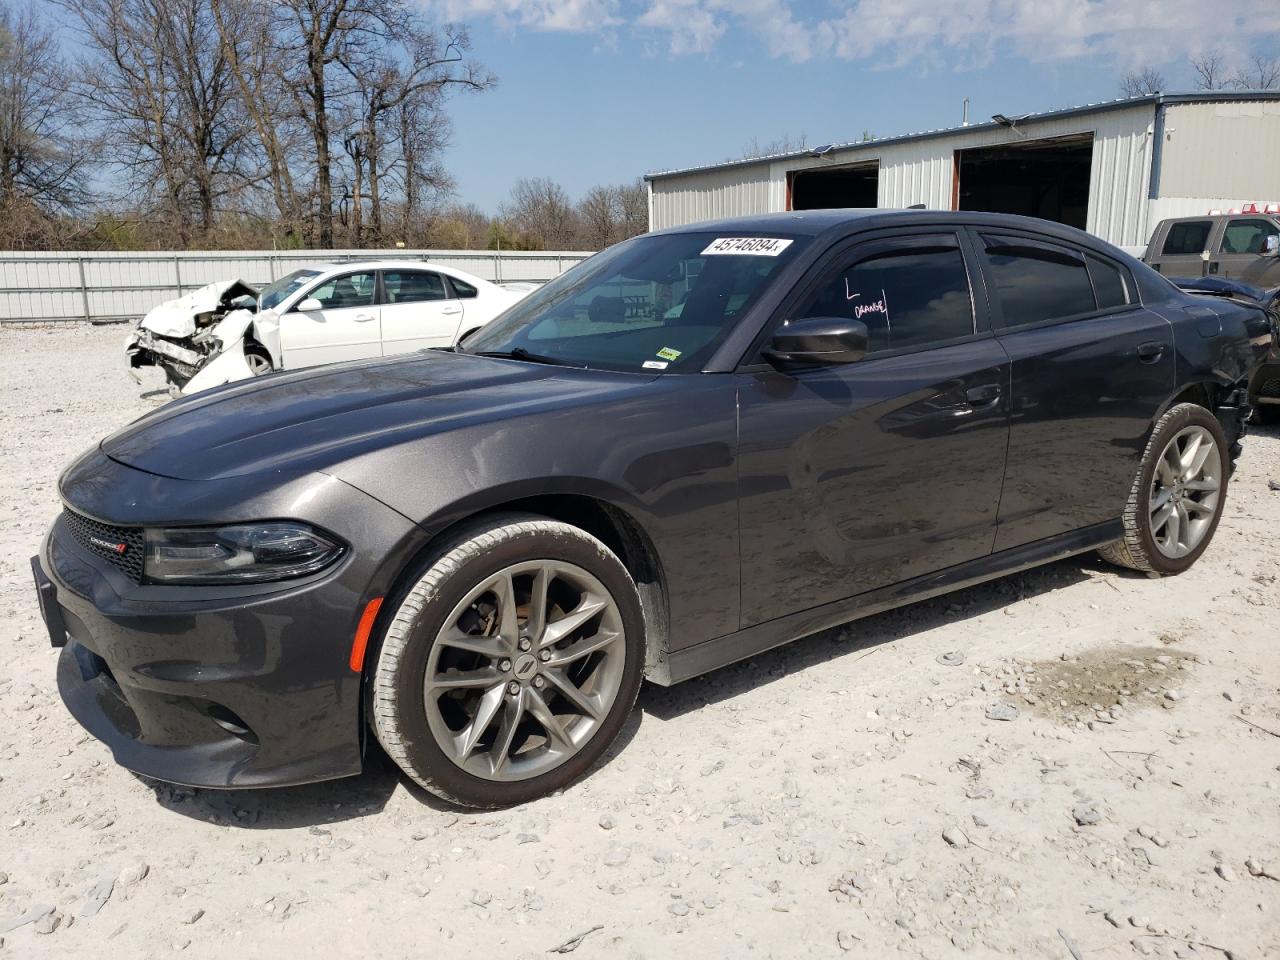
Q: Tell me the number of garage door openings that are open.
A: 2